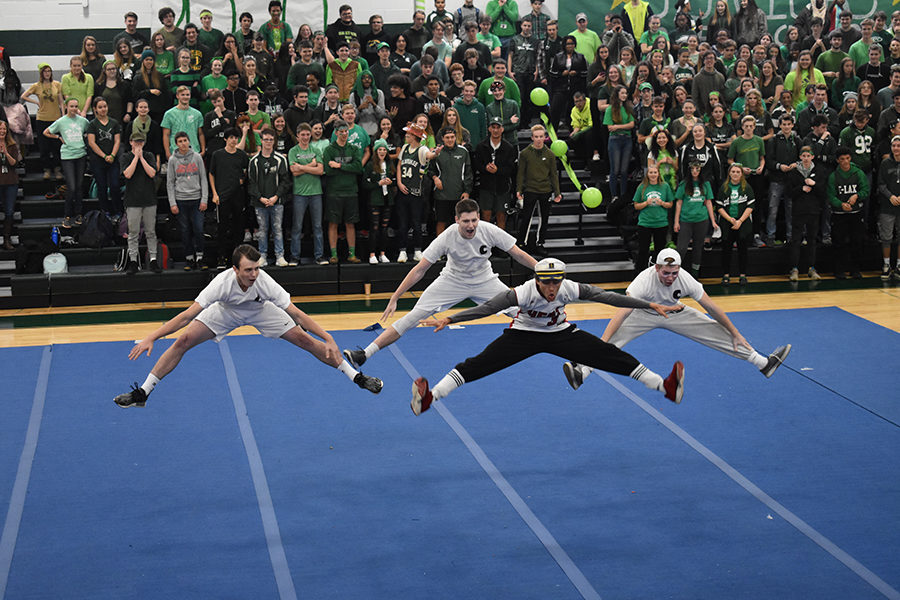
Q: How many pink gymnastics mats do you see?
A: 0